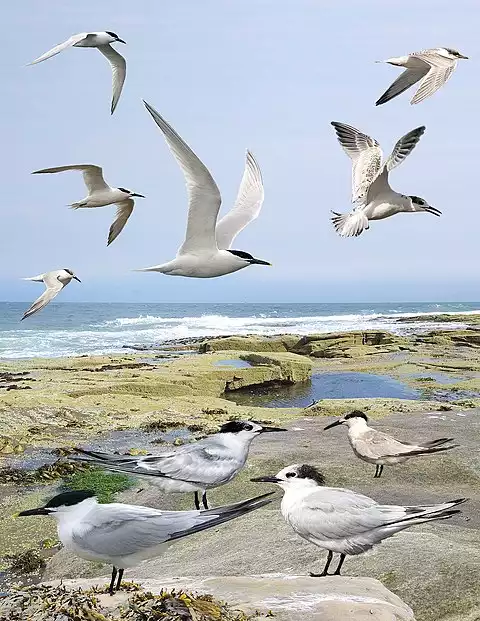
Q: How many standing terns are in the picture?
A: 4